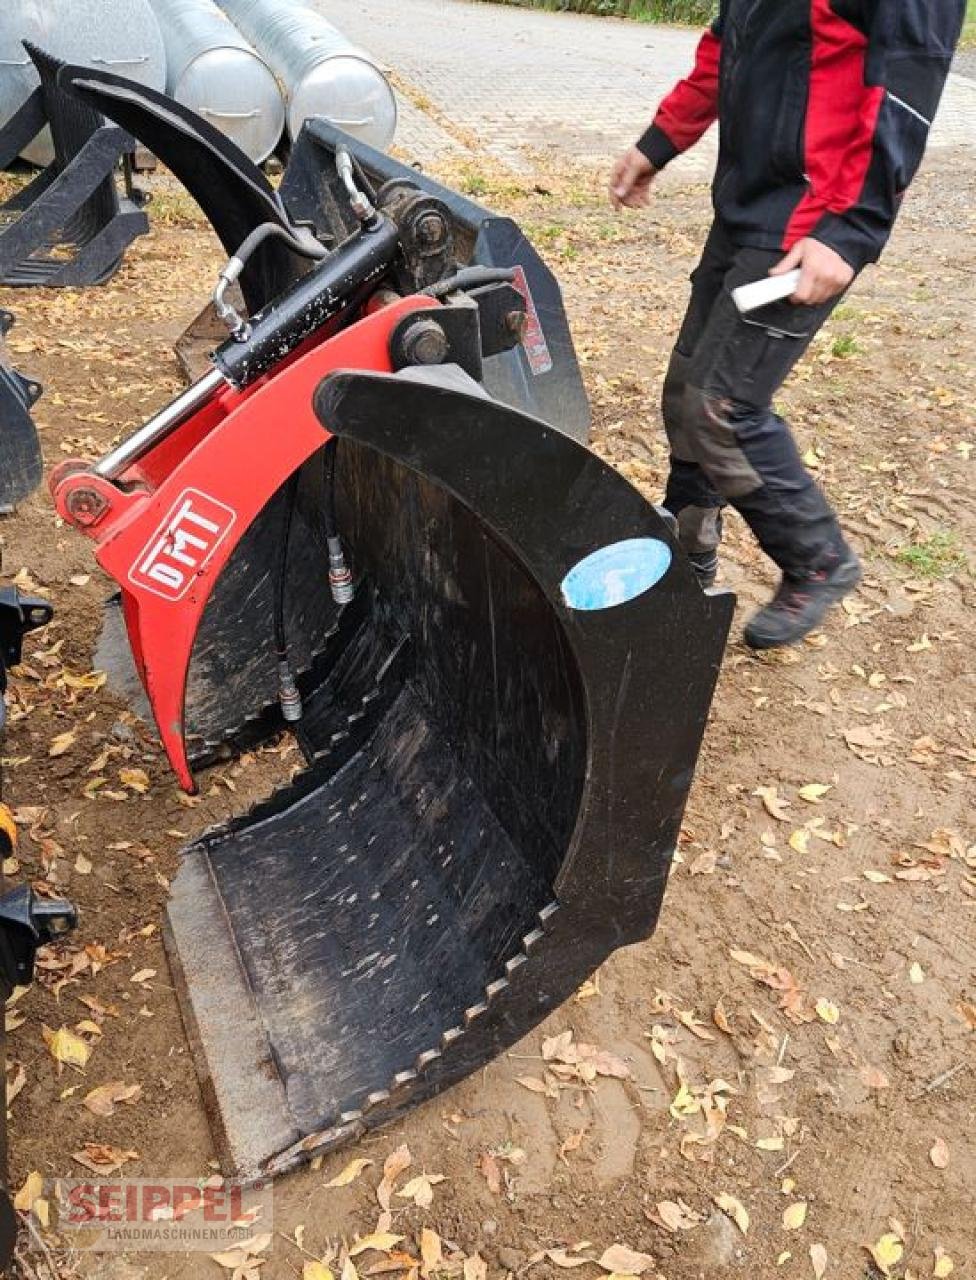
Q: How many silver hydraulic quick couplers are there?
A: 2